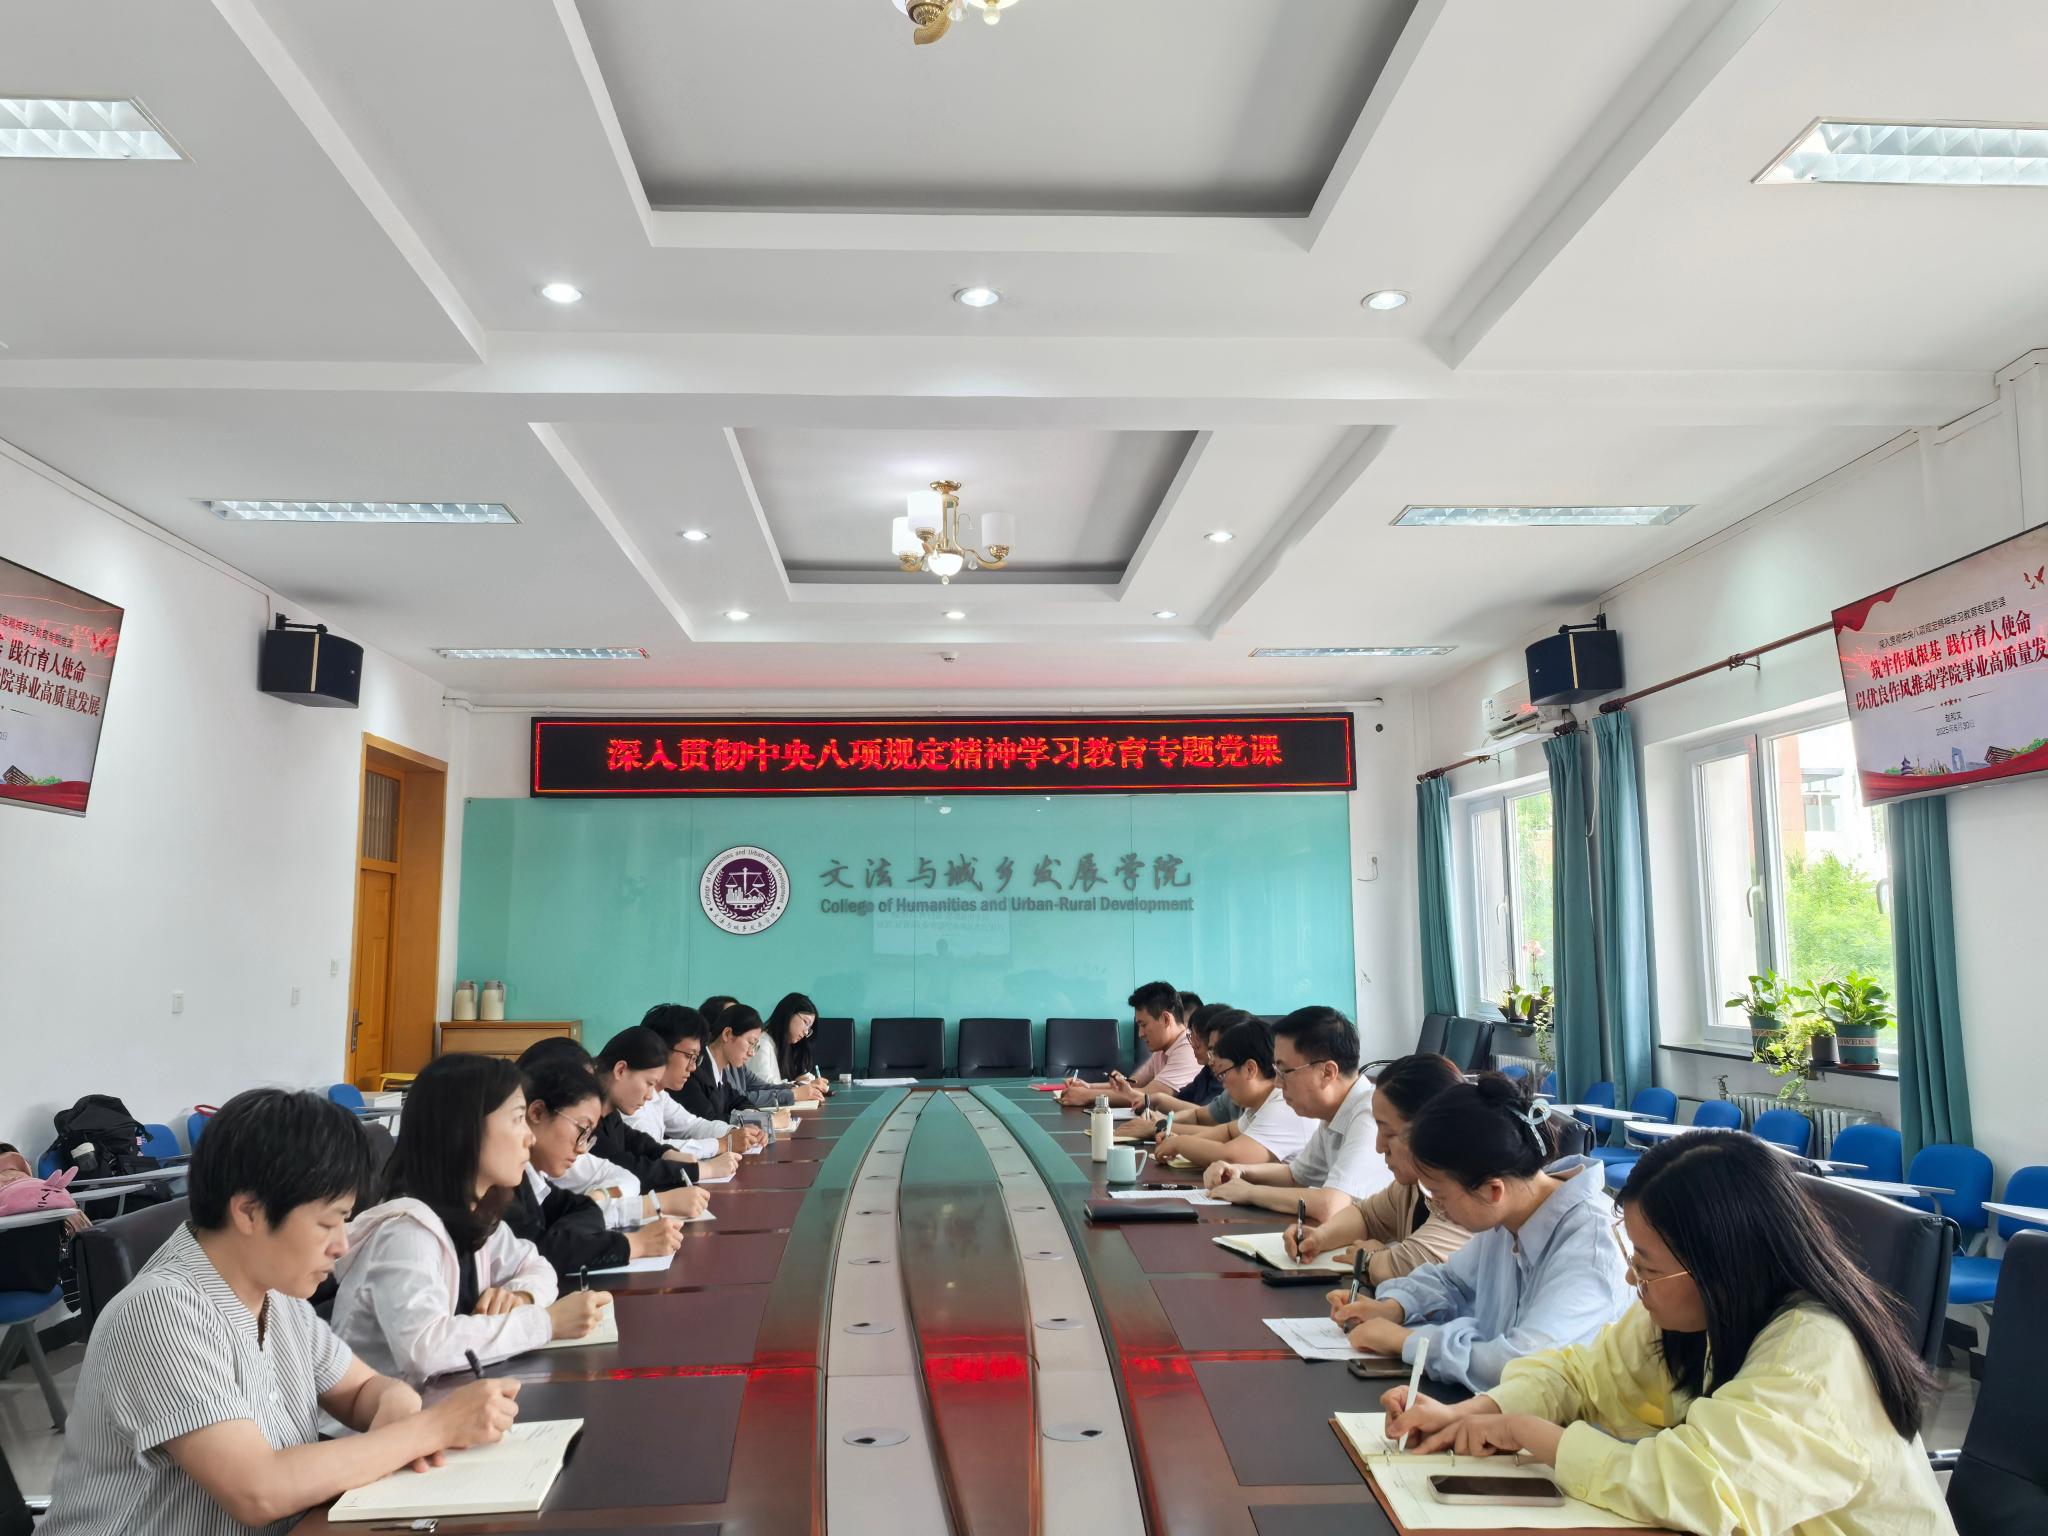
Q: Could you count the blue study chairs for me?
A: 14